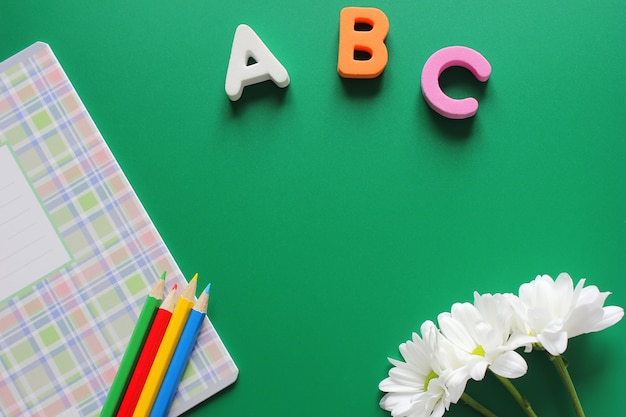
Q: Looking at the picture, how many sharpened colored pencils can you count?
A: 4